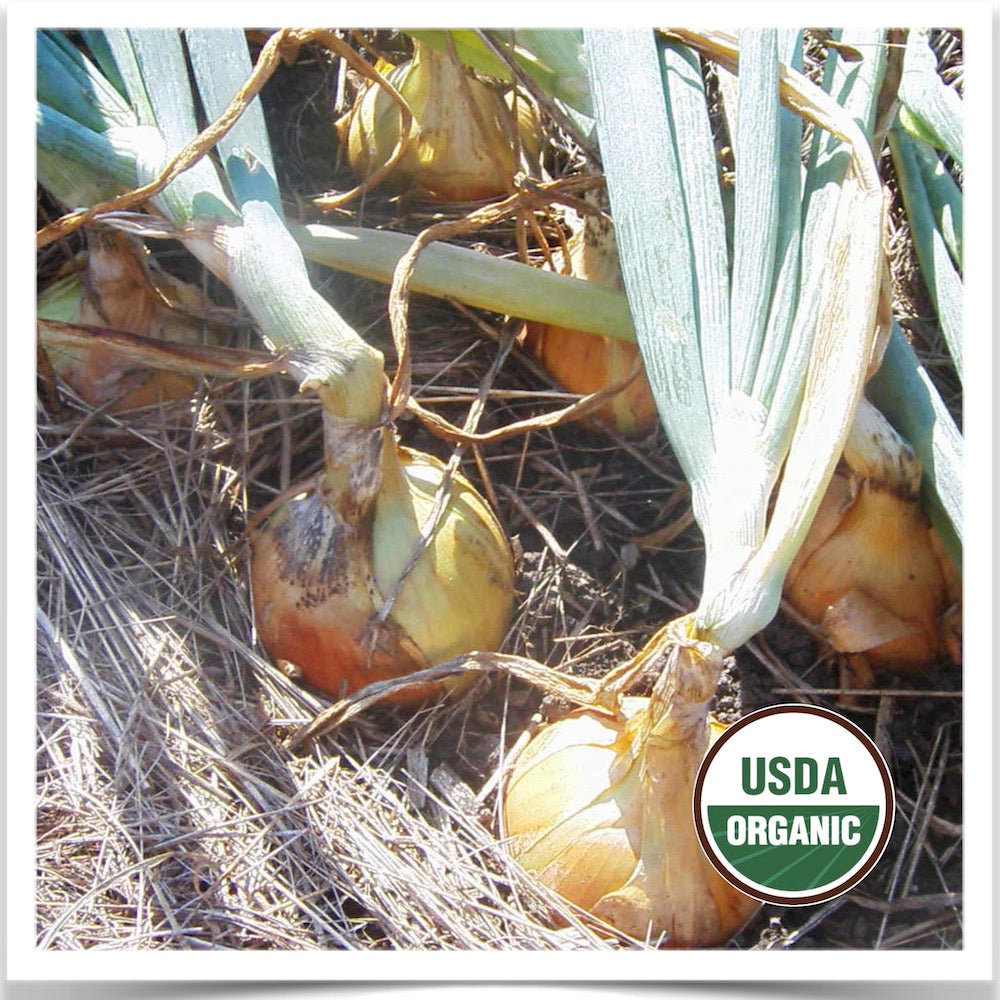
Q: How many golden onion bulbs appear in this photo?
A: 6